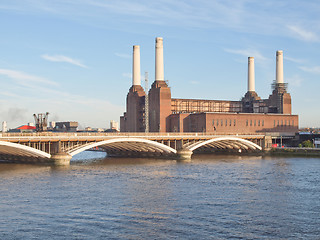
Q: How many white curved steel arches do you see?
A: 3